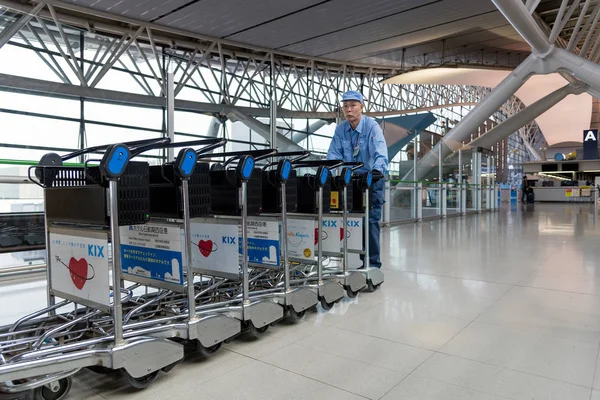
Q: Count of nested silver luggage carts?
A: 7